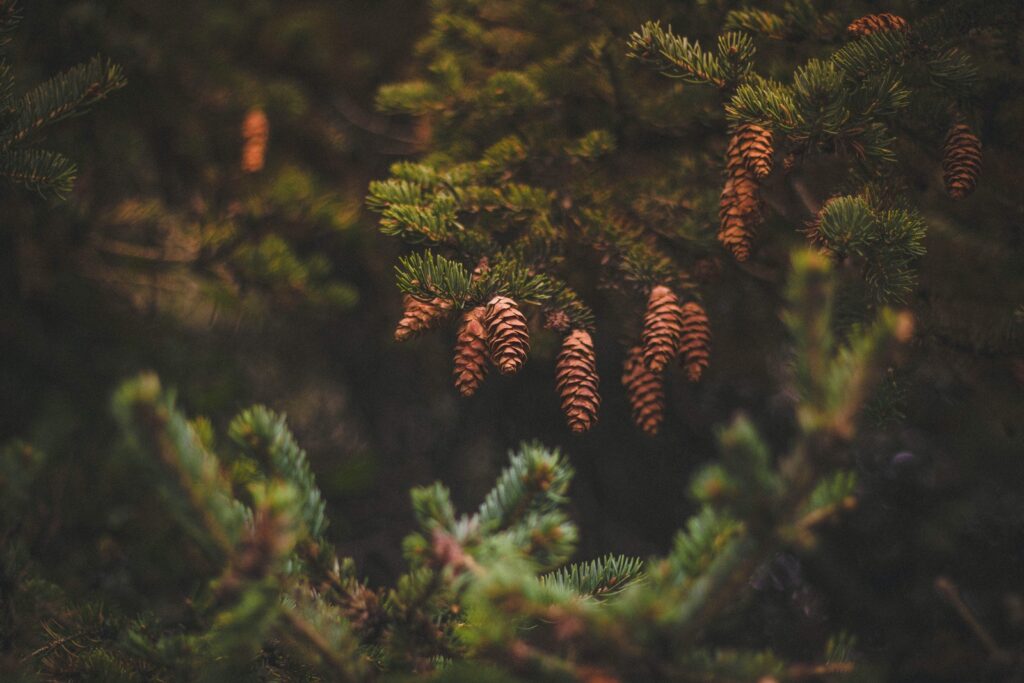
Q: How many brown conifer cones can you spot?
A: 12